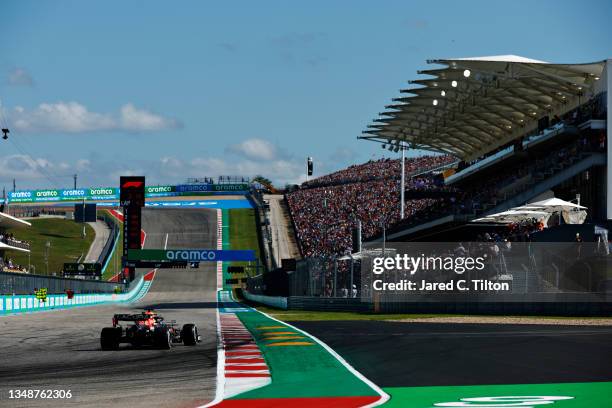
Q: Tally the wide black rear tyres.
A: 2